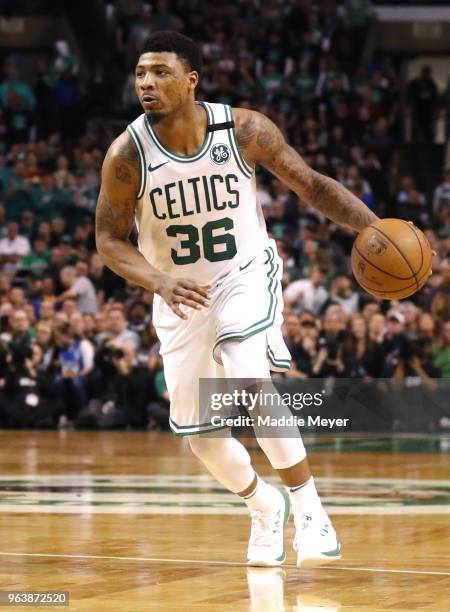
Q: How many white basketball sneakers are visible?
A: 2